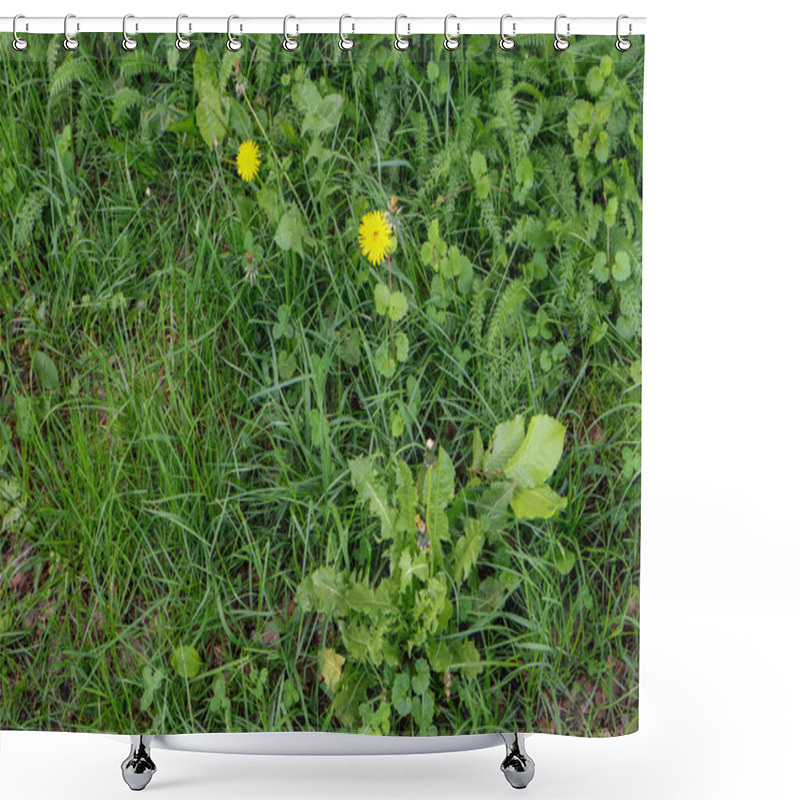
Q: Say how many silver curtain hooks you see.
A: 12